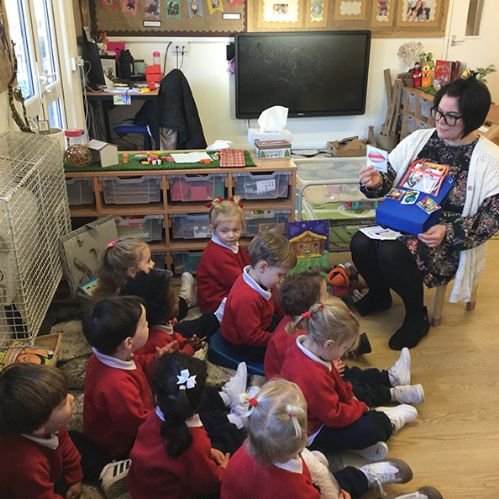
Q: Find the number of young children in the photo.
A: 10